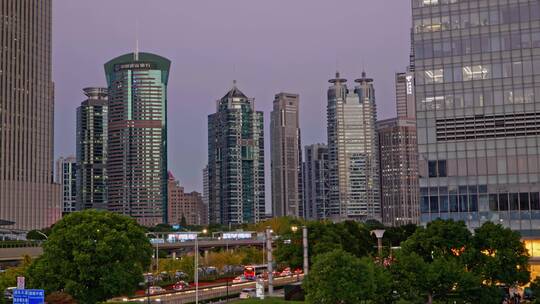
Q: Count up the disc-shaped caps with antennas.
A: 2